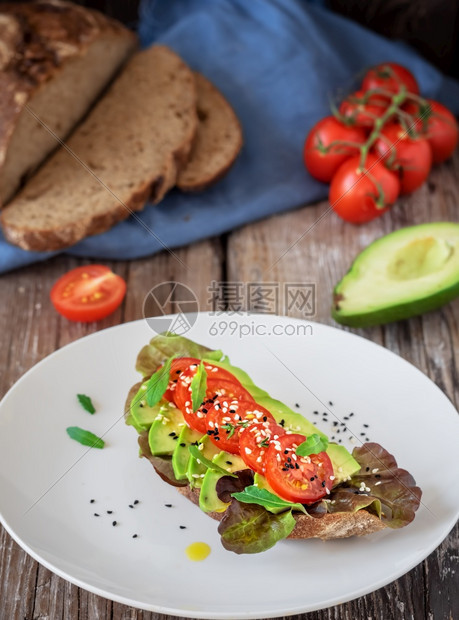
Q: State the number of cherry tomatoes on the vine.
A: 6